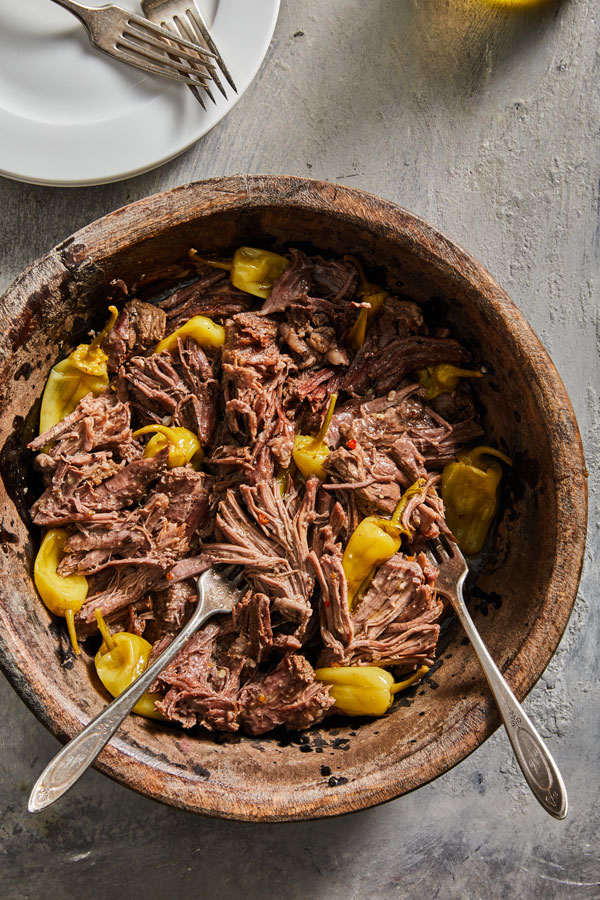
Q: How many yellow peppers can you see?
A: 12